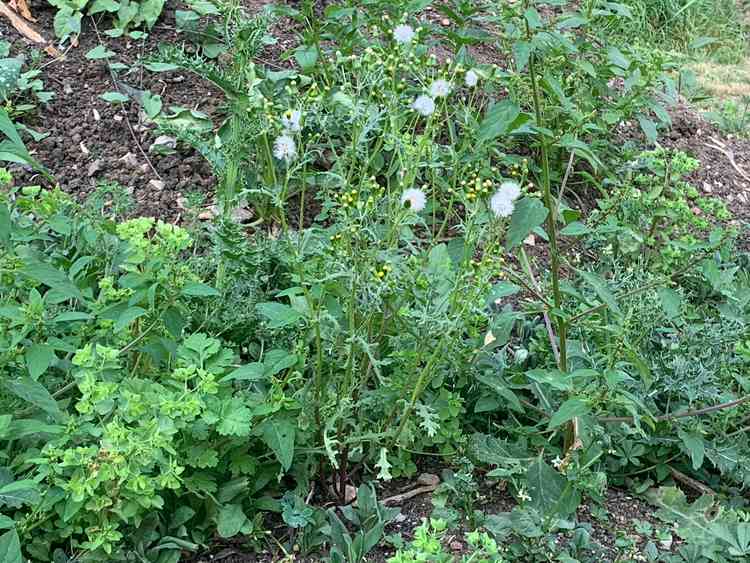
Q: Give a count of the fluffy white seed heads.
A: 9